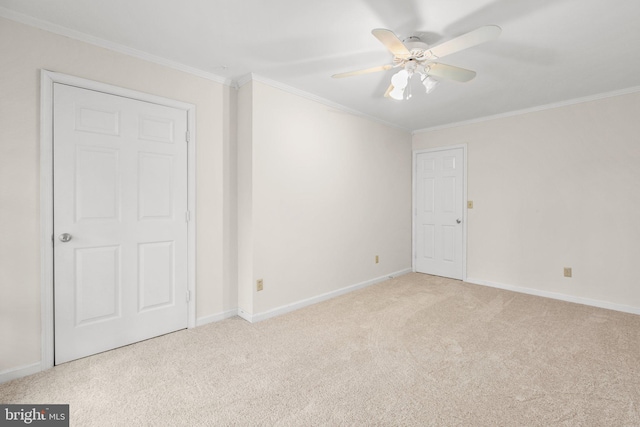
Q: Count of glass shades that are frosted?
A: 3